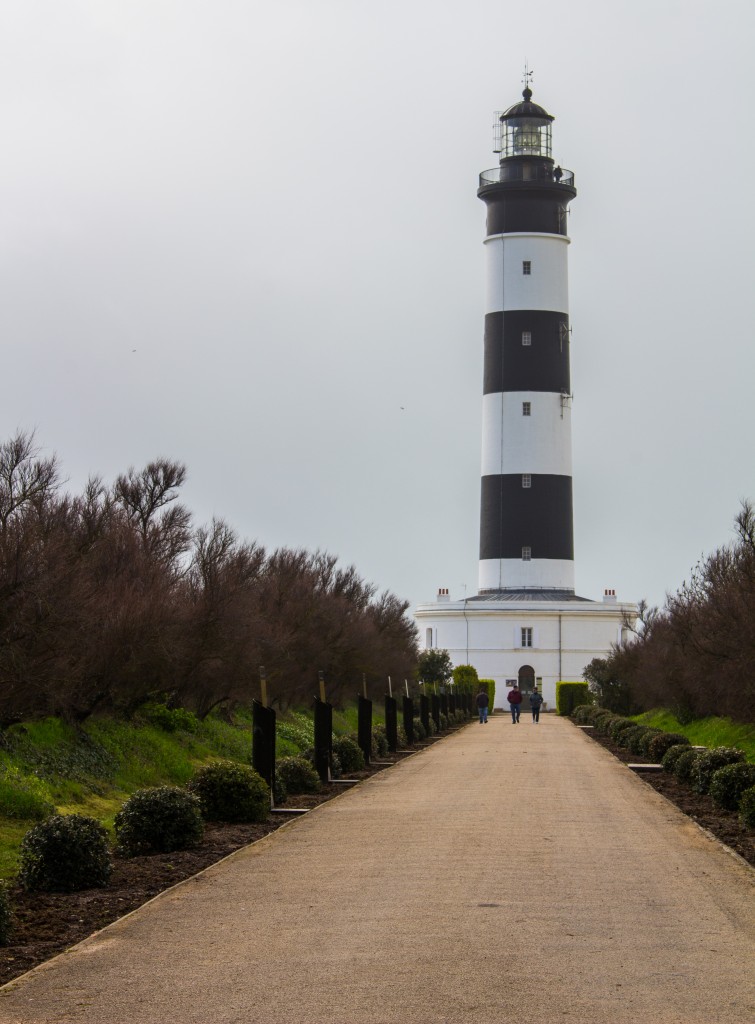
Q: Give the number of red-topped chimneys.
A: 2